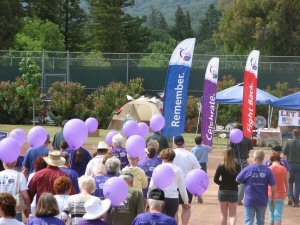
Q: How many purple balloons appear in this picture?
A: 15